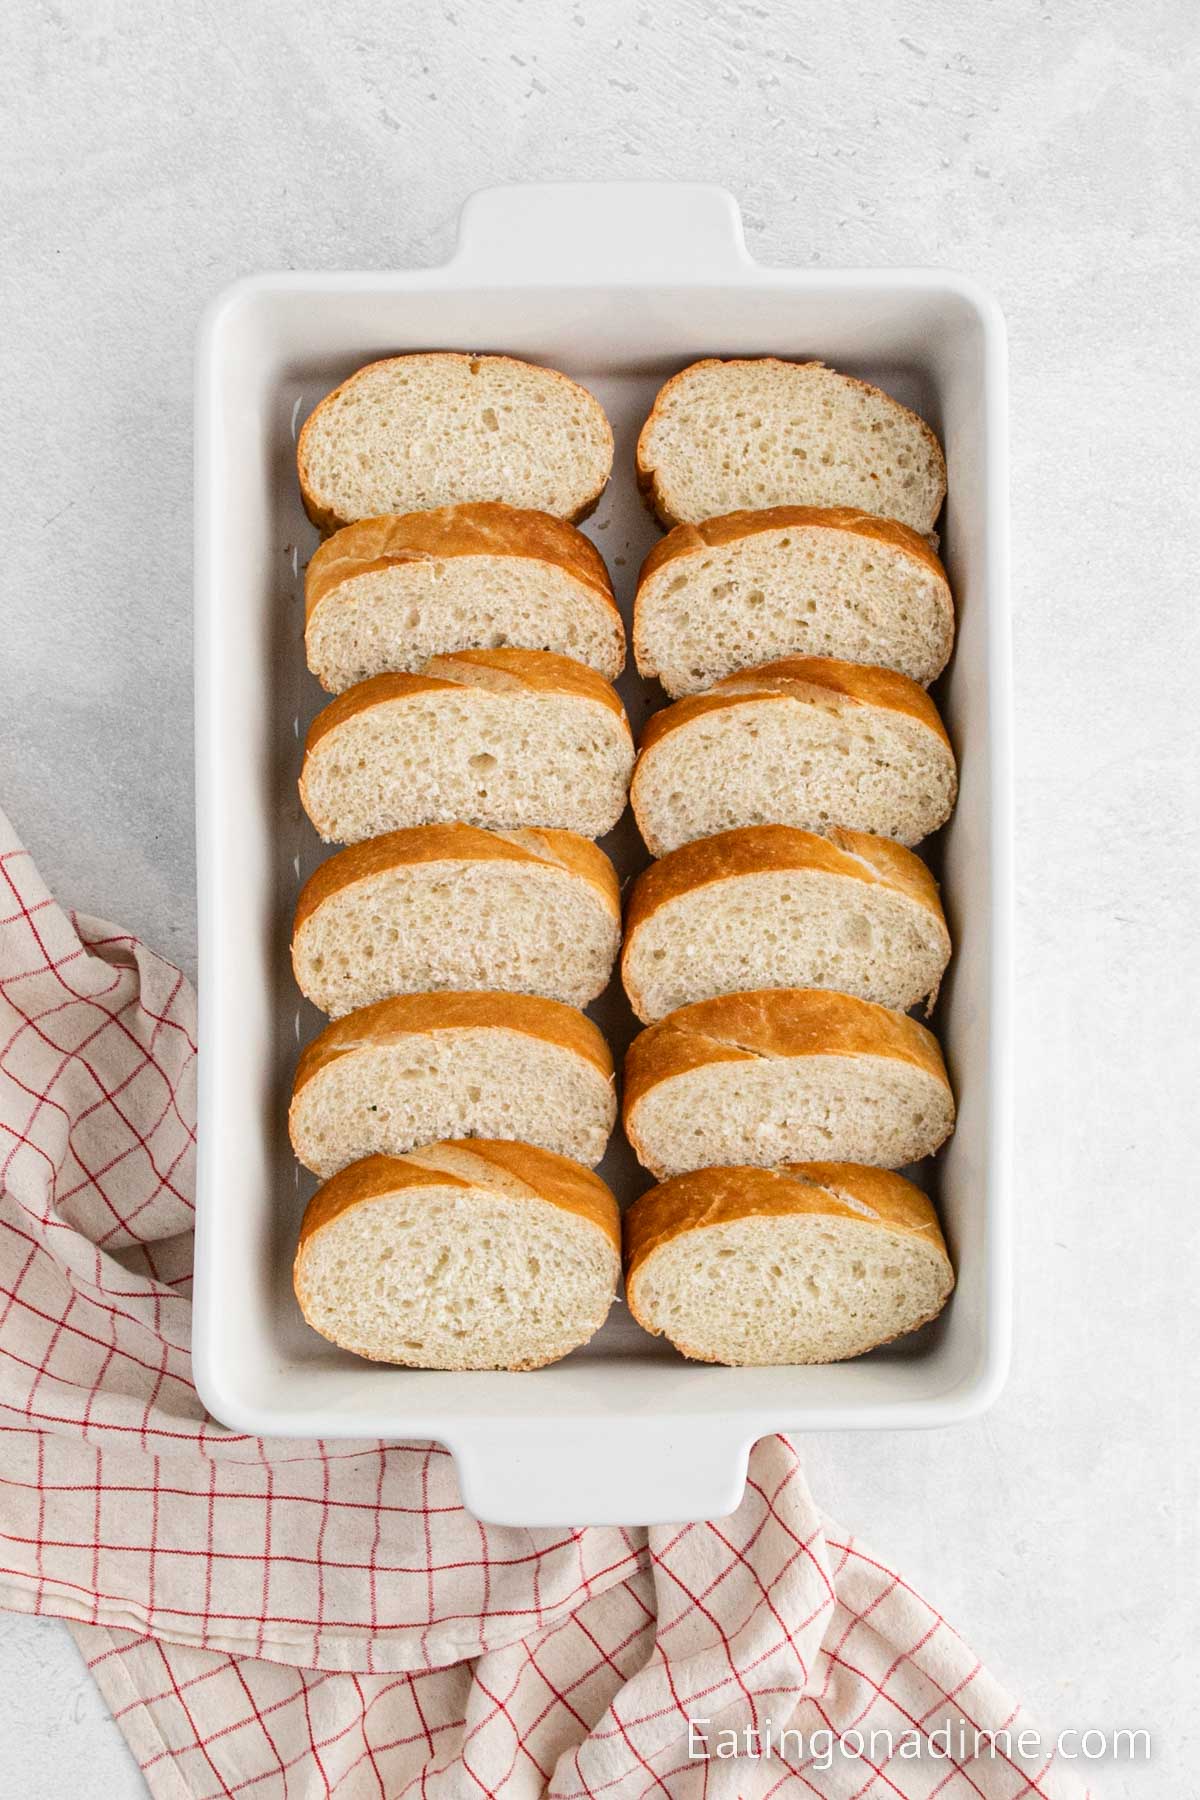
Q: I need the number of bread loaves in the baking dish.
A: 12